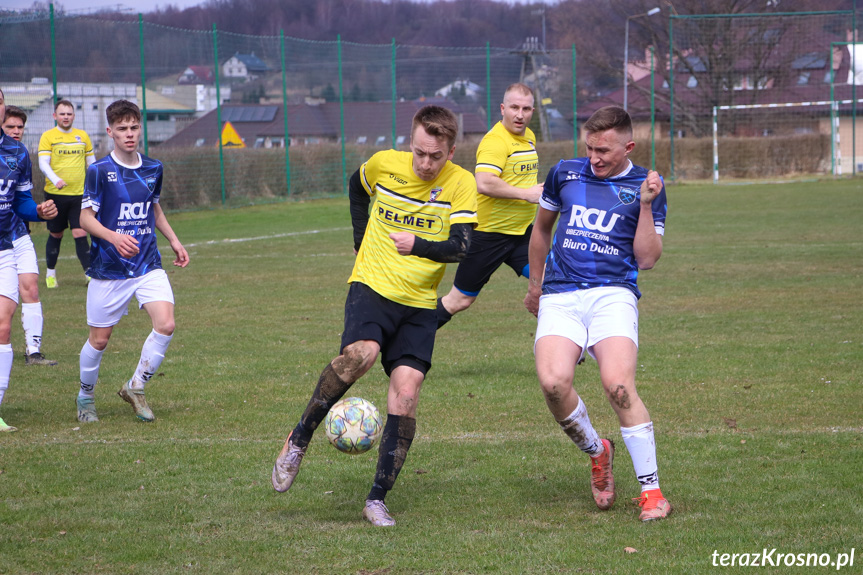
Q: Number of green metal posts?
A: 12